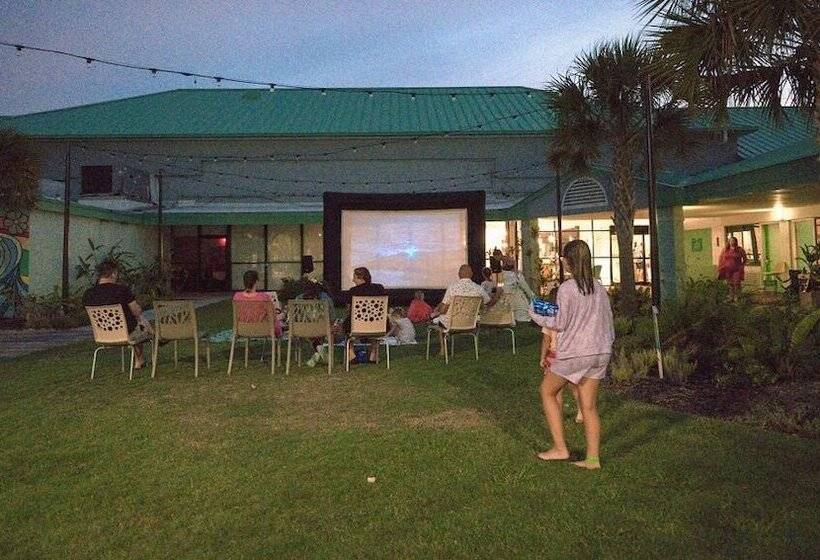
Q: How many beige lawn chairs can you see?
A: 7